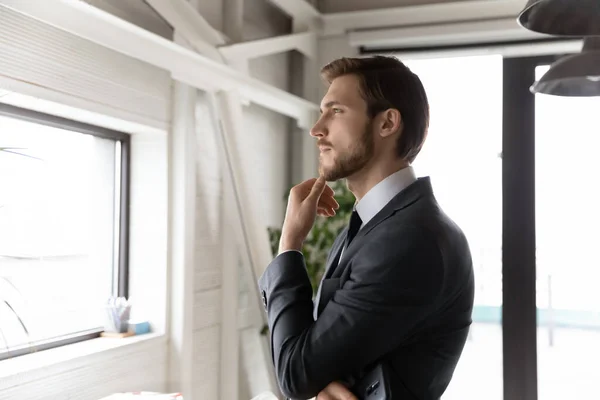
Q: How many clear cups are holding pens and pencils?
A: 1